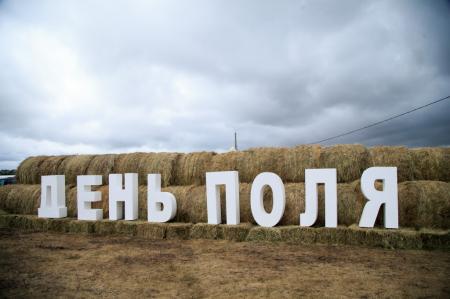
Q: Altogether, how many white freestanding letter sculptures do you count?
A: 8